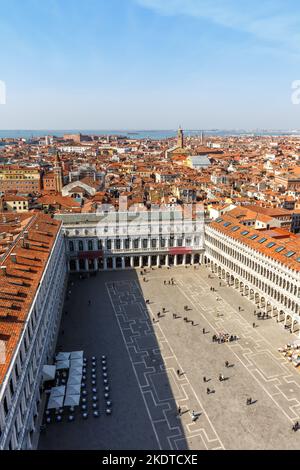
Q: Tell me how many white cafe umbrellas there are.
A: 11